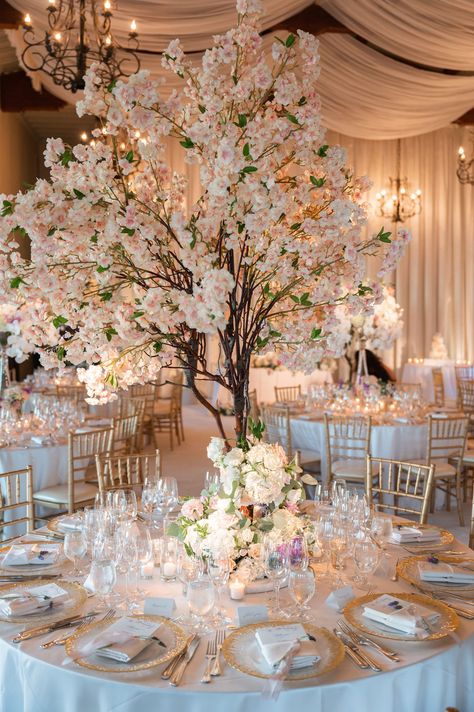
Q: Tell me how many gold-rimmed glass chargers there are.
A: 8